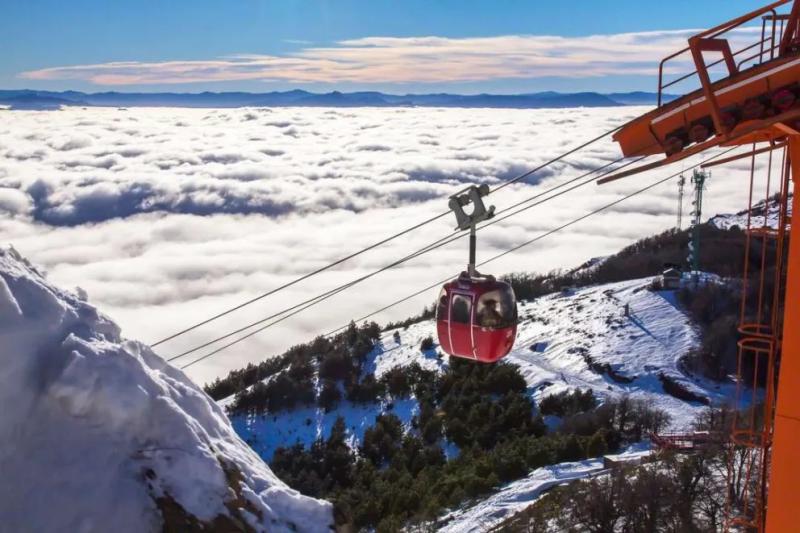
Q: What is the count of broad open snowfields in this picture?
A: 1